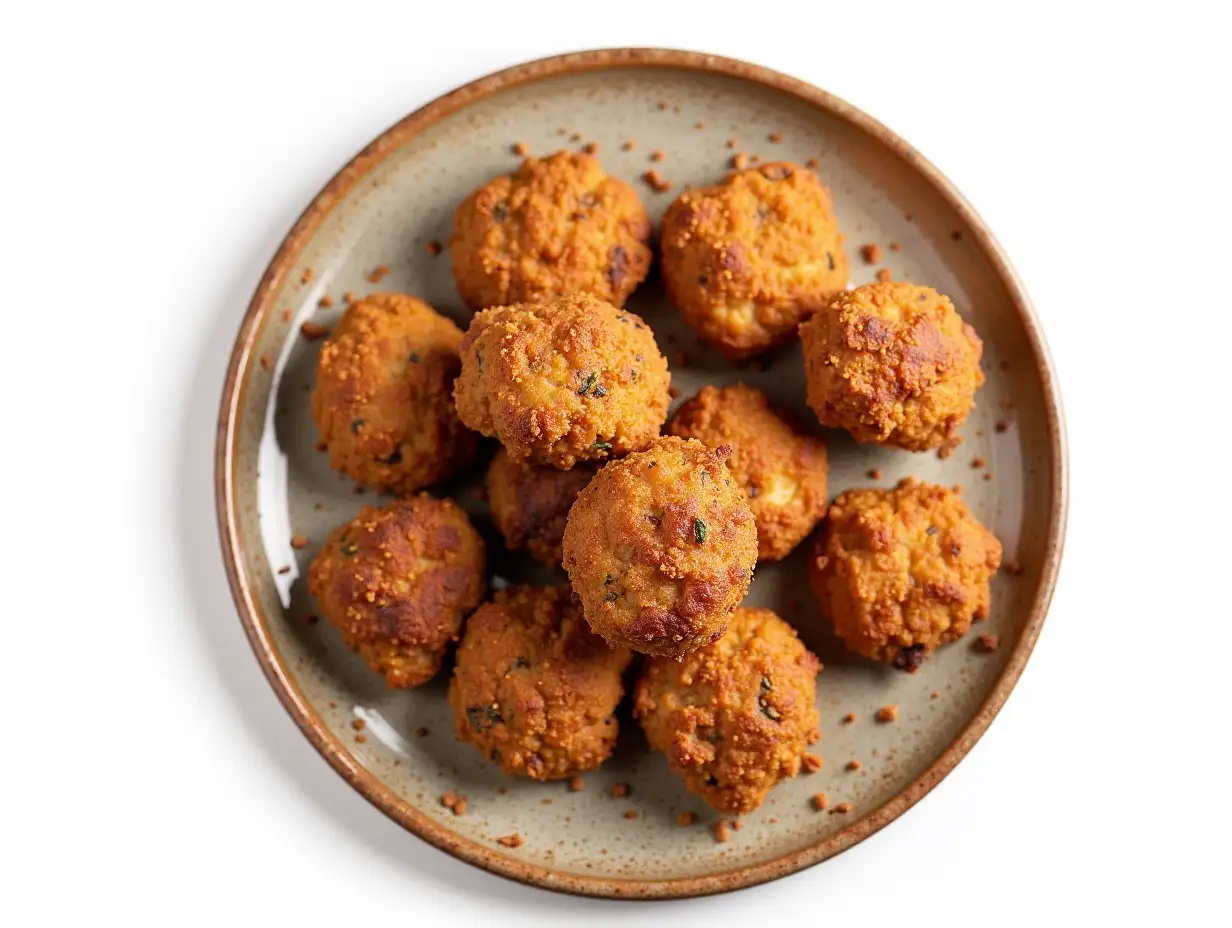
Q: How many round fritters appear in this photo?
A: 12